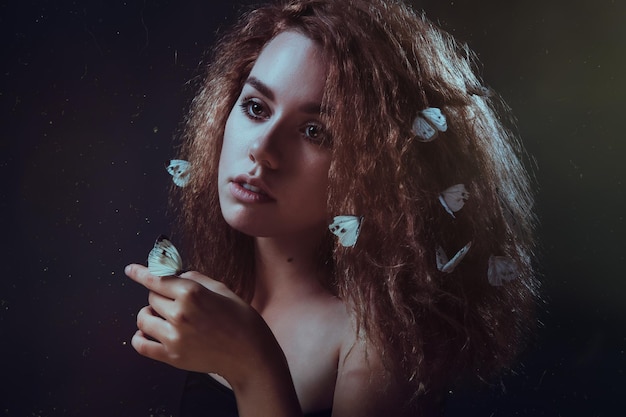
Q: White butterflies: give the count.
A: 7